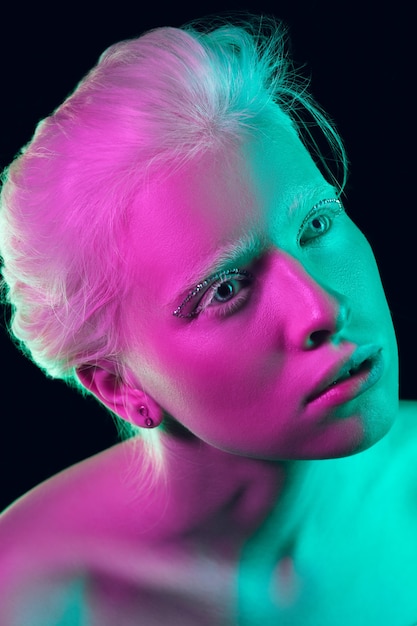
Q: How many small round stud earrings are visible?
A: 2